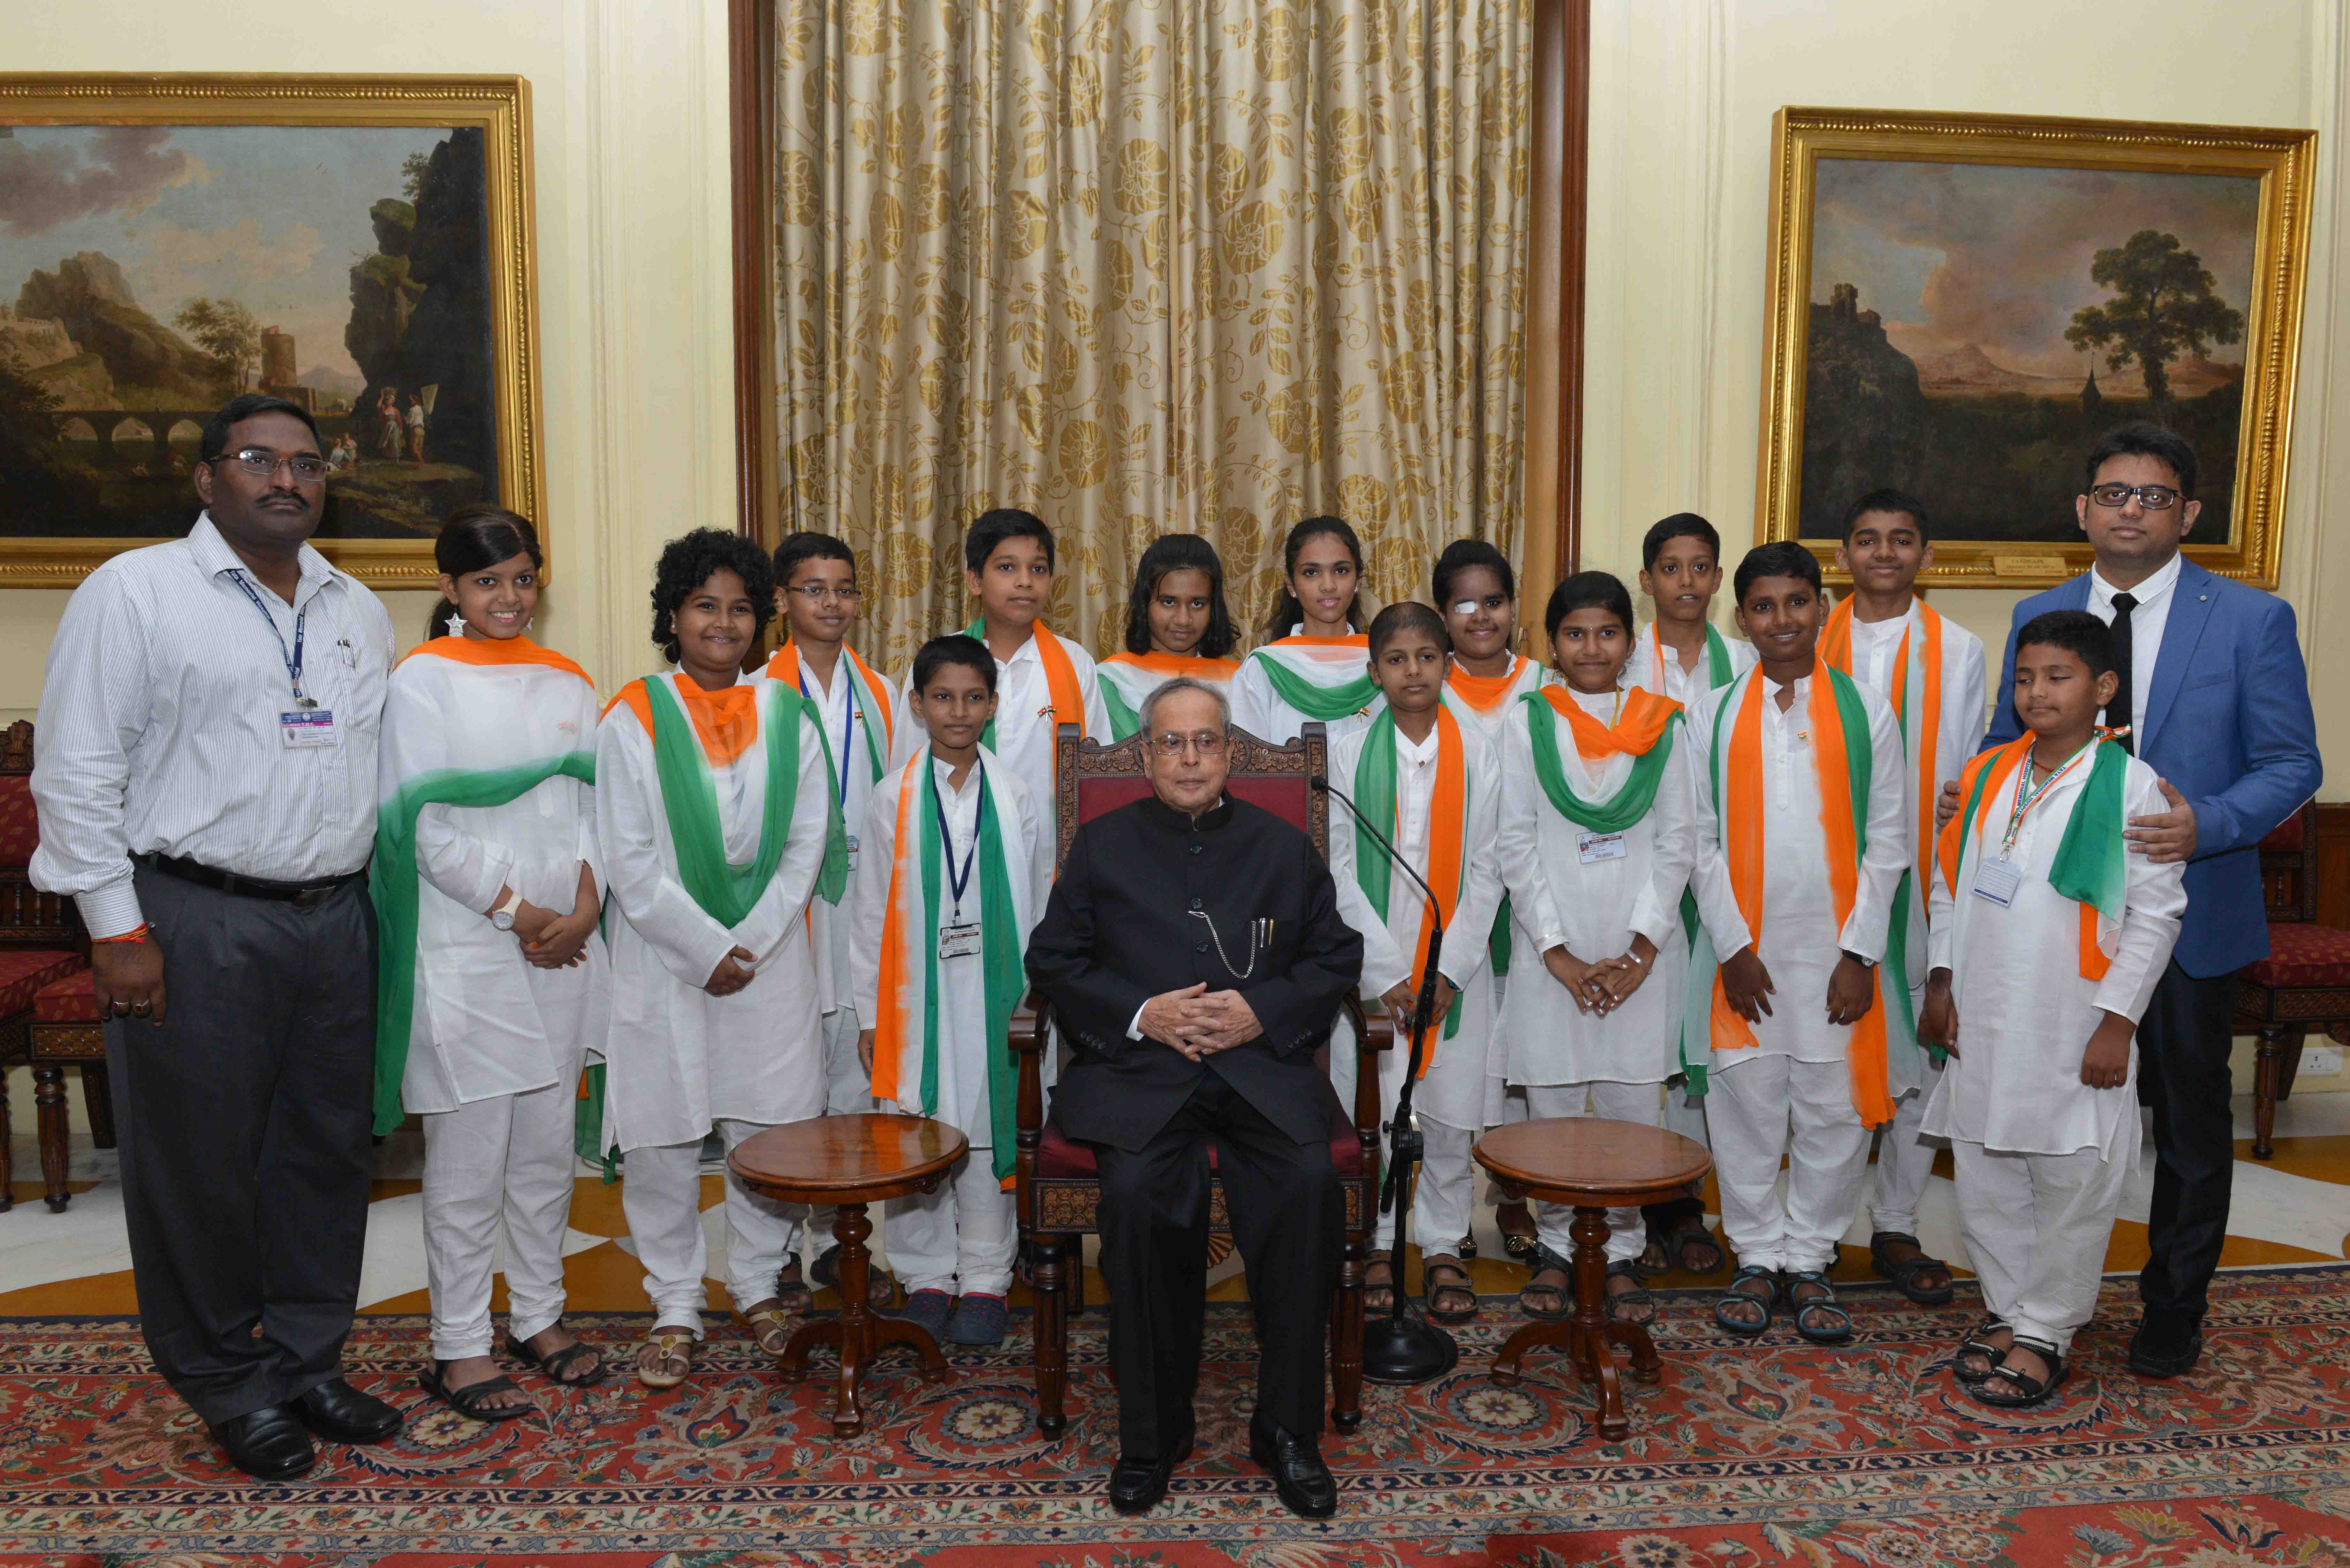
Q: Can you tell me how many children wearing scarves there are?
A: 14